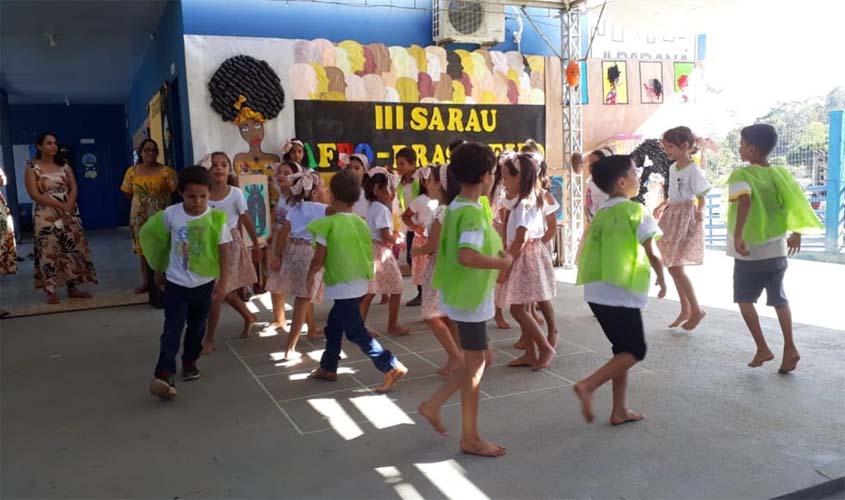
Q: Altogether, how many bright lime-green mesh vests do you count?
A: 6